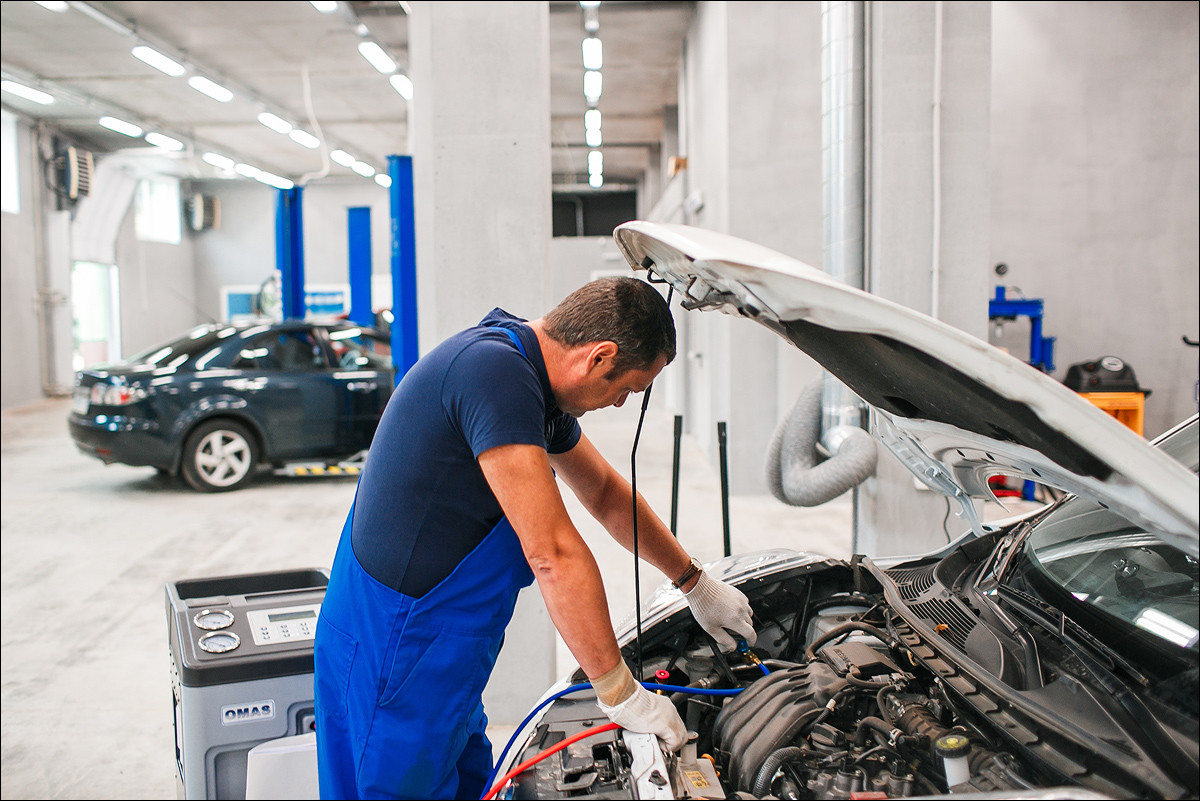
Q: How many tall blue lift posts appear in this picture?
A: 3